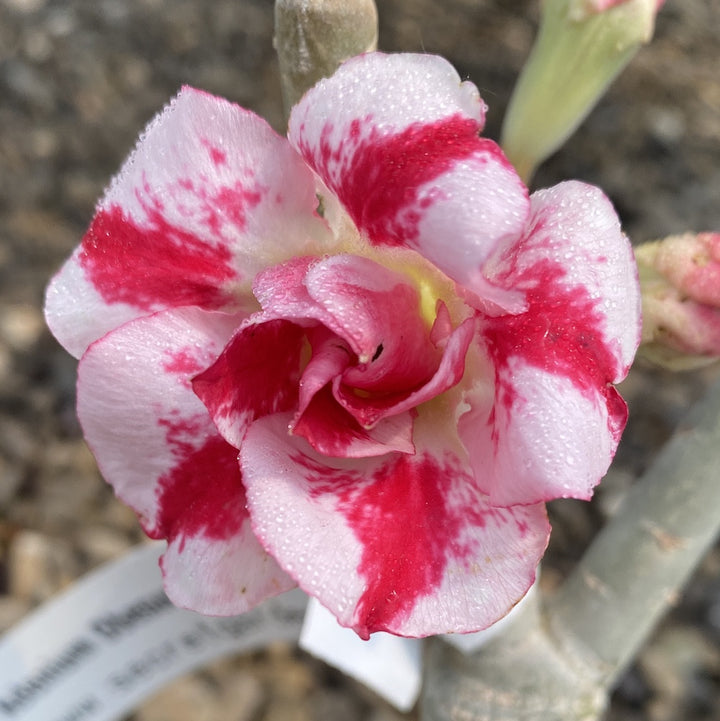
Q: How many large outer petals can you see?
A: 5